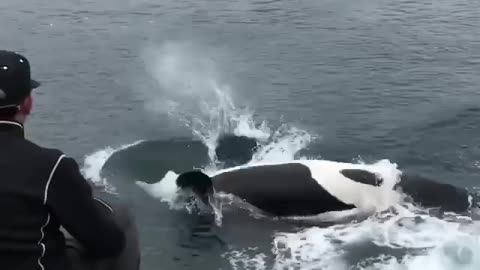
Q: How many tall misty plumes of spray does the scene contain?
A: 1